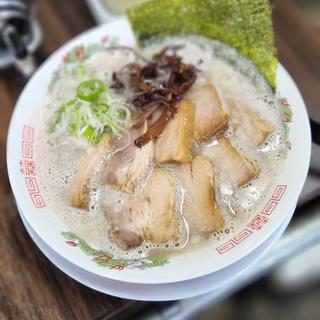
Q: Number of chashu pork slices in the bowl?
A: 8